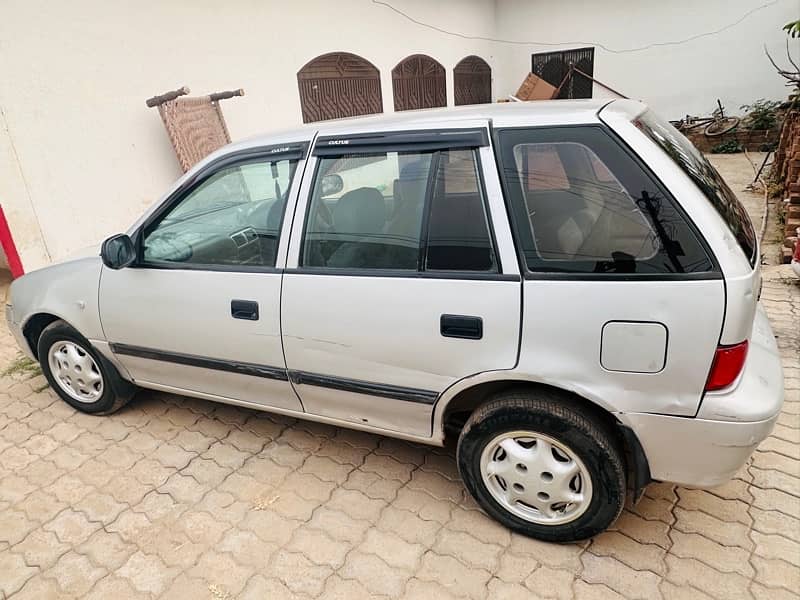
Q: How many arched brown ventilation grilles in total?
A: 3